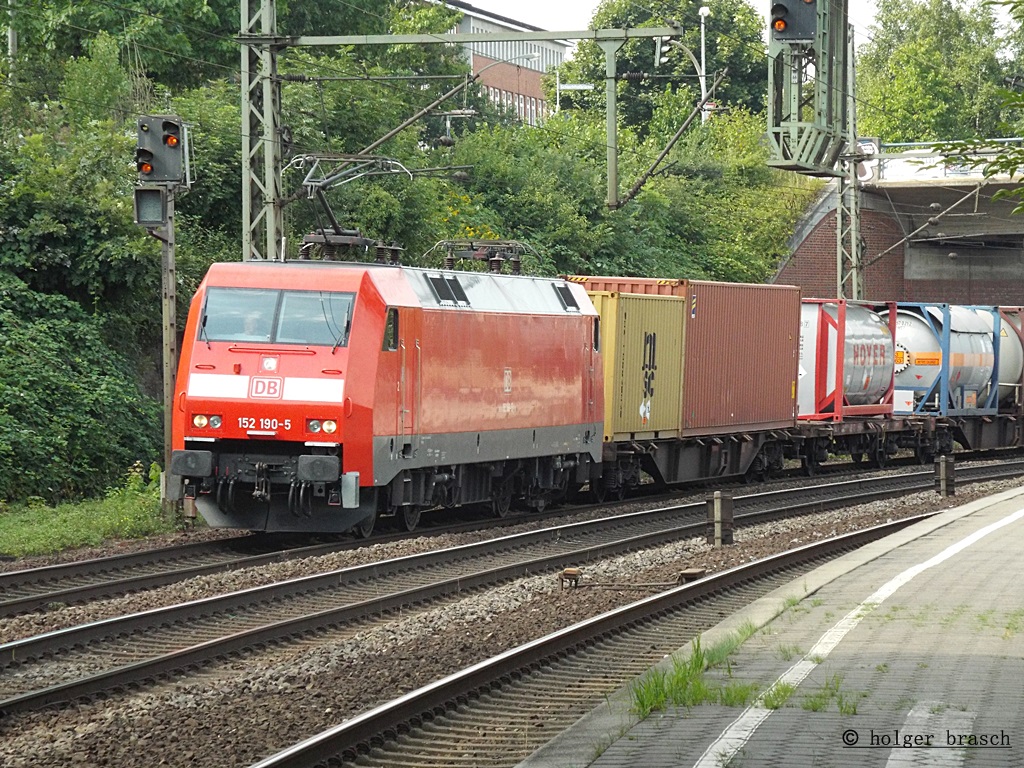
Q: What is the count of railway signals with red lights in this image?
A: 2